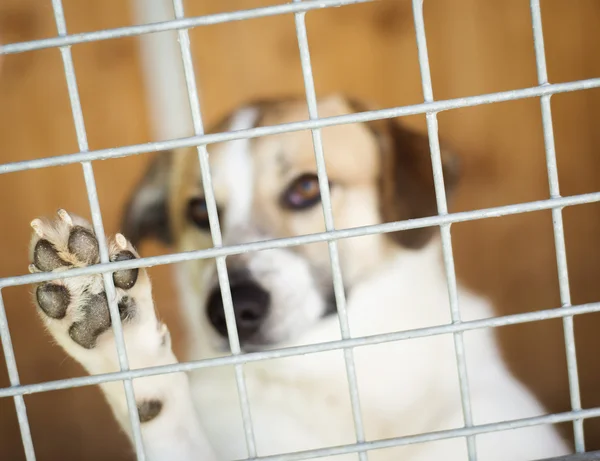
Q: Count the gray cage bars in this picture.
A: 11